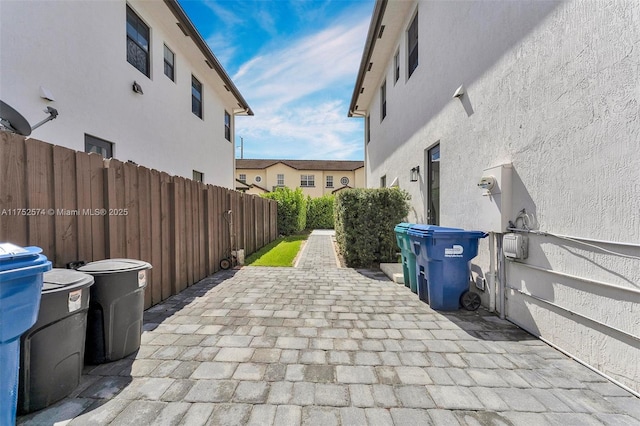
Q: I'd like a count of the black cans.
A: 2